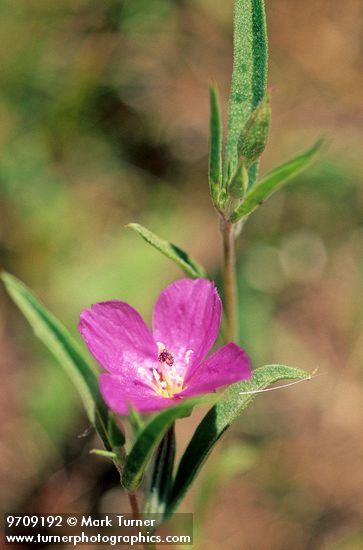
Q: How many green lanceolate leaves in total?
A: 7